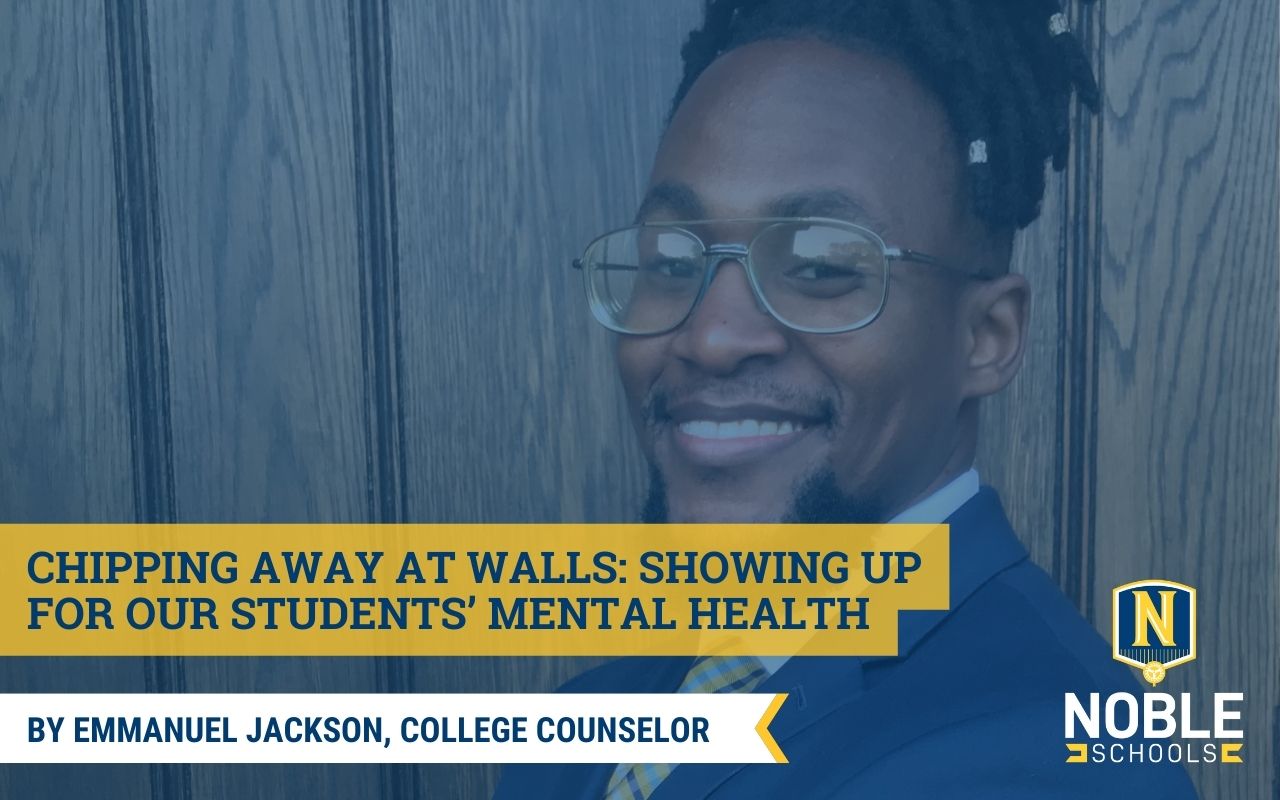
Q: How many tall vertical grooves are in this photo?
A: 3